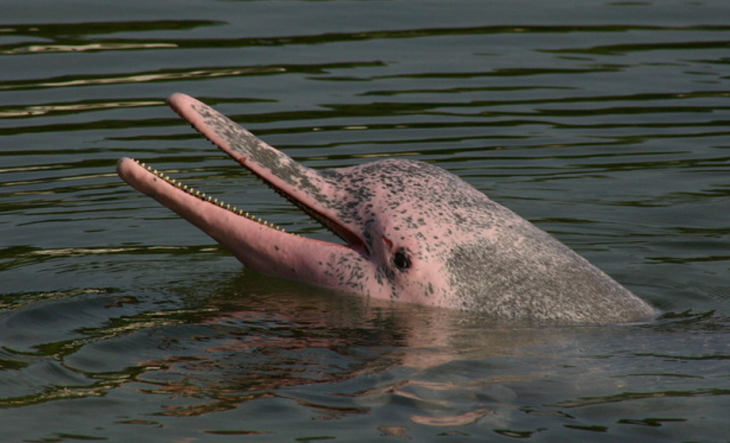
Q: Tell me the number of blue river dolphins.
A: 0